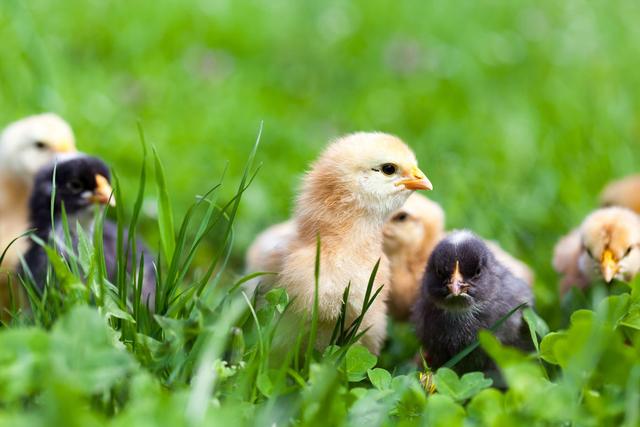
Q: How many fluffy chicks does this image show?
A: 7